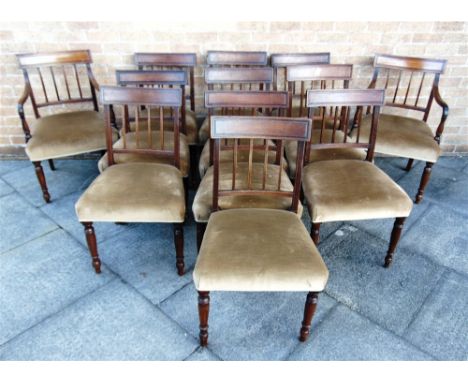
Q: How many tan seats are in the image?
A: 12